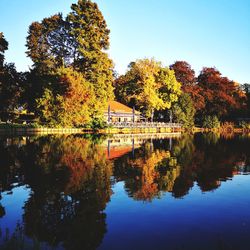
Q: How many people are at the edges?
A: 0